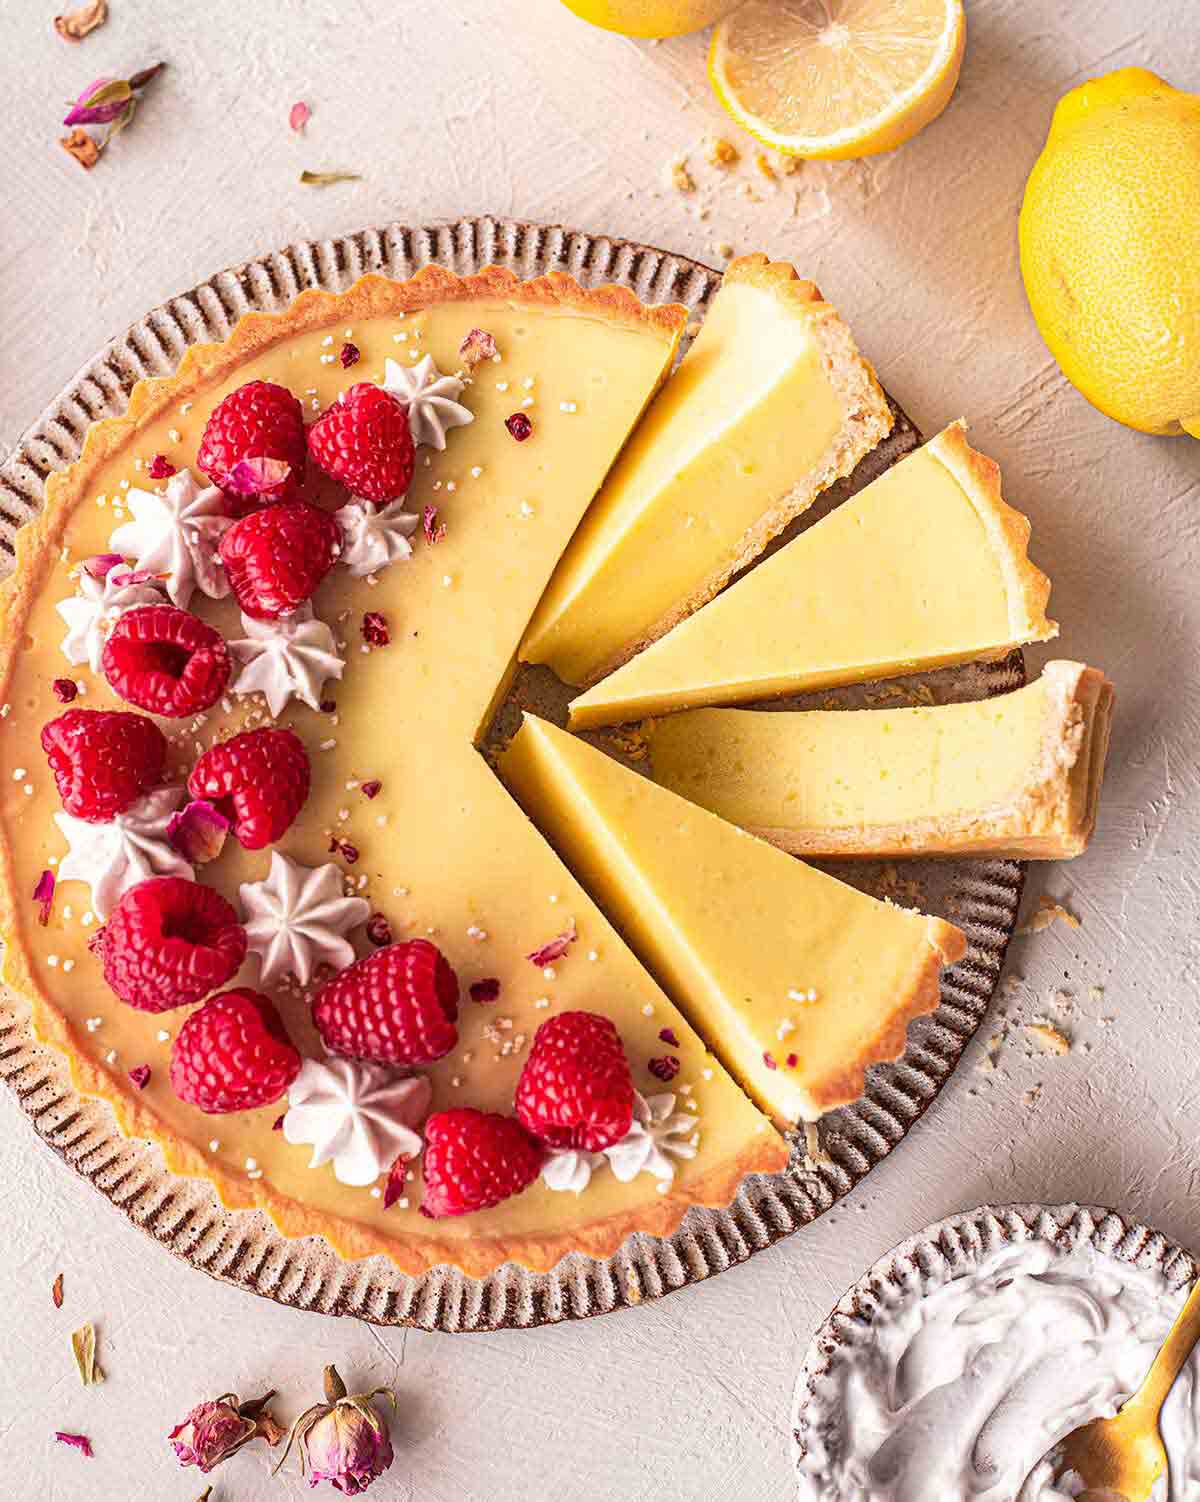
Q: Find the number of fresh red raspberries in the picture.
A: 11